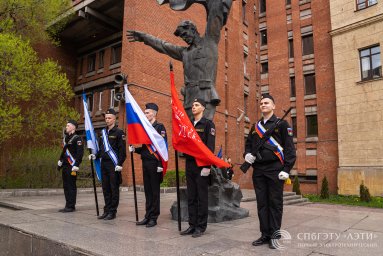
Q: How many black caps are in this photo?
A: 5